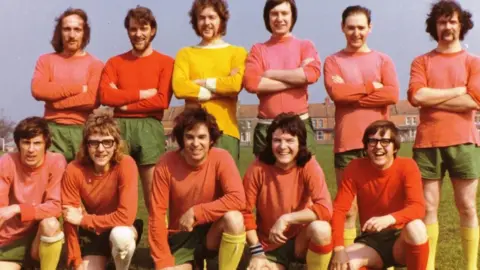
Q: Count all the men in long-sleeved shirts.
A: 11